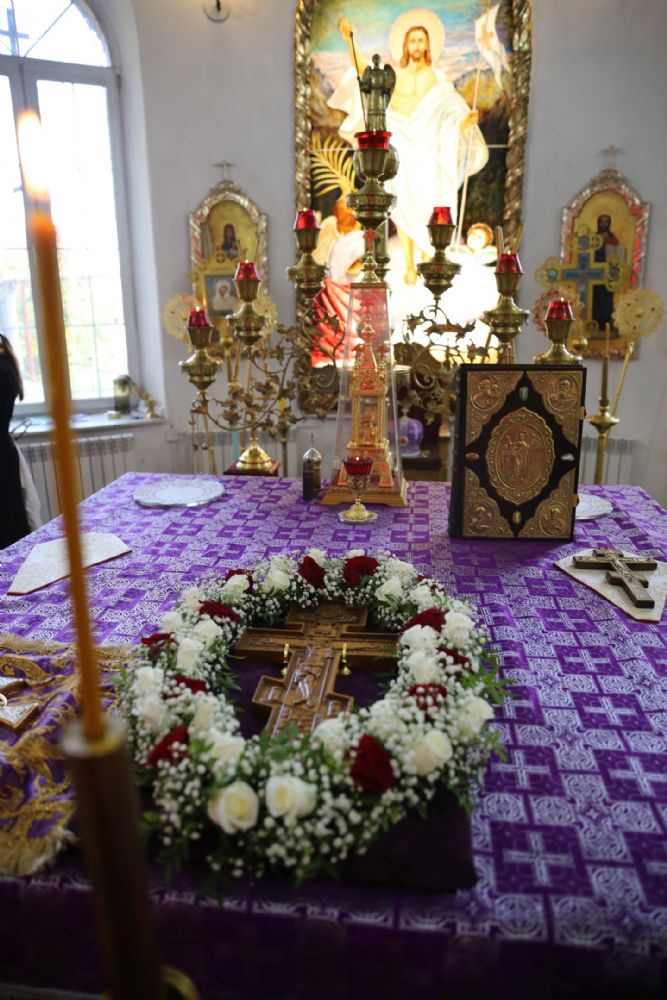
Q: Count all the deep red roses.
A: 12